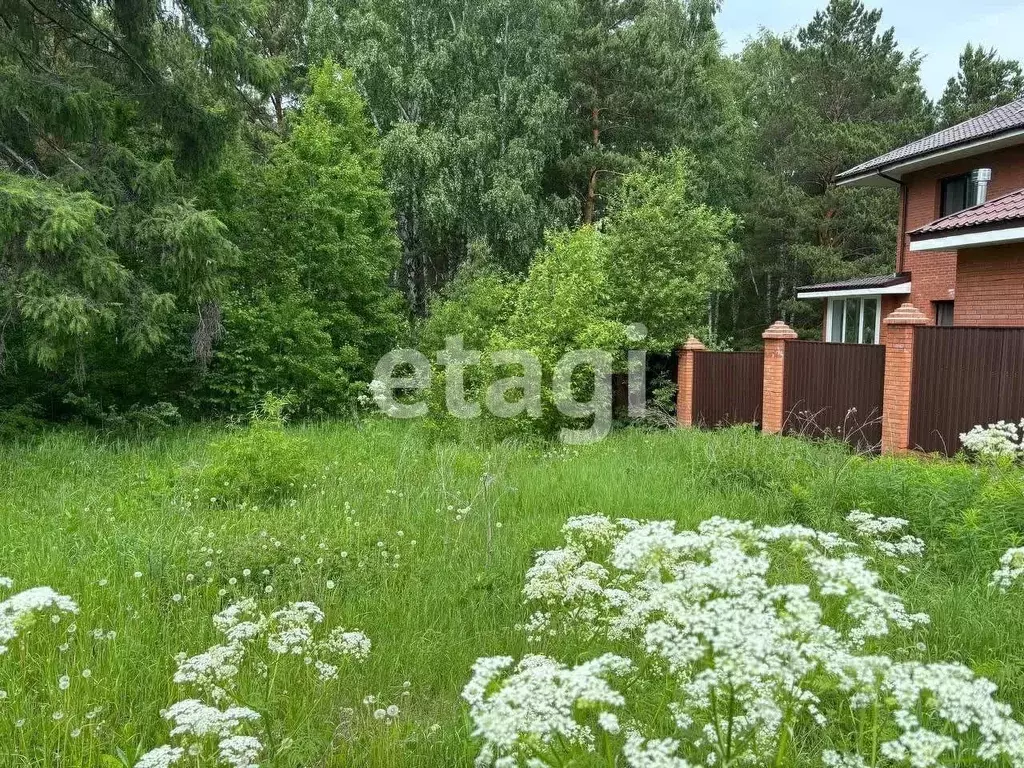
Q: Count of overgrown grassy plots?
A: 1